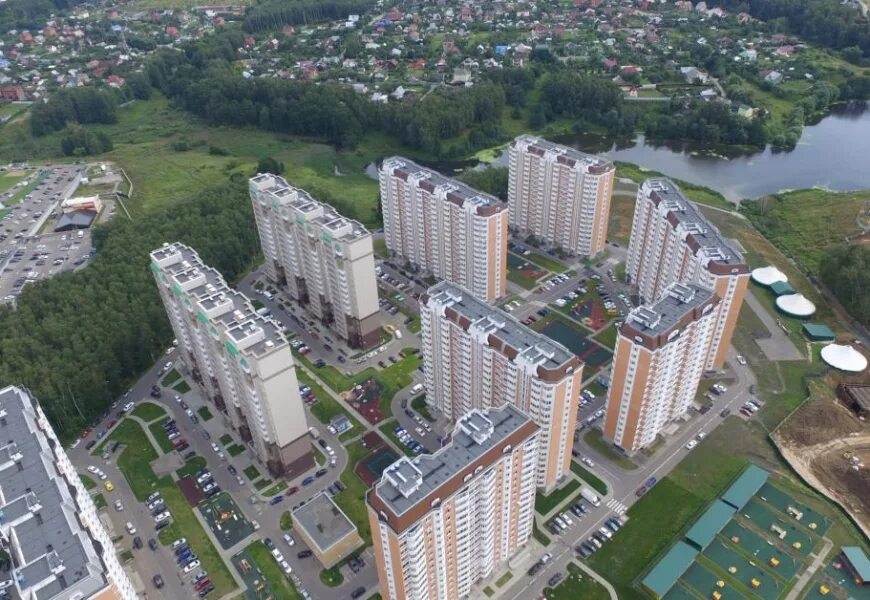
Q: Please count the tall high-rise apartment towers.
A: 9